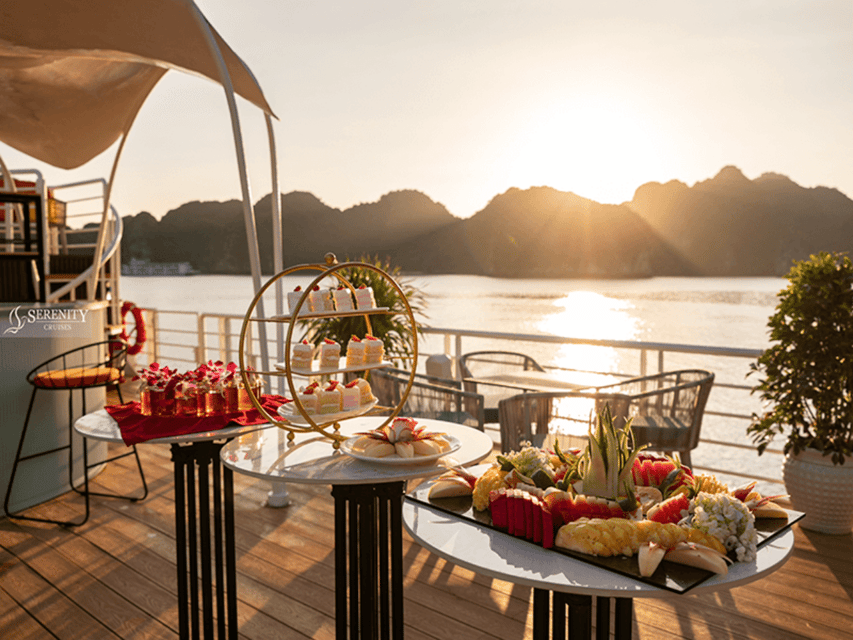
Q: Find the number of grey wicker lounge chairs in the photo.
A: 4